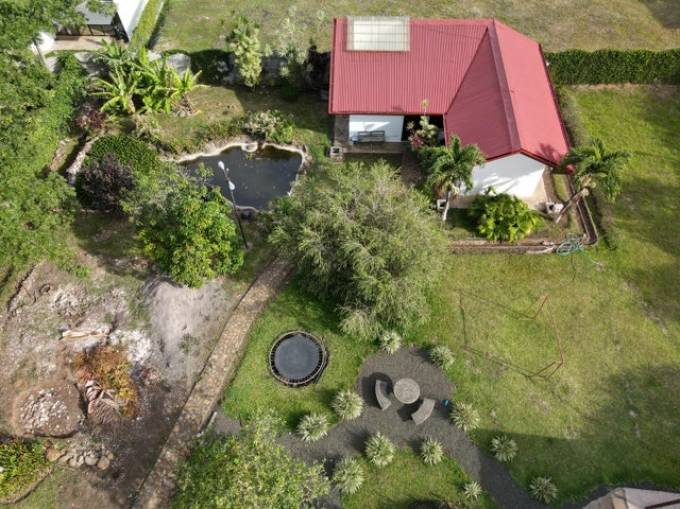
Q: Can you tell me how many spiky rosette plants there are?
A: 11